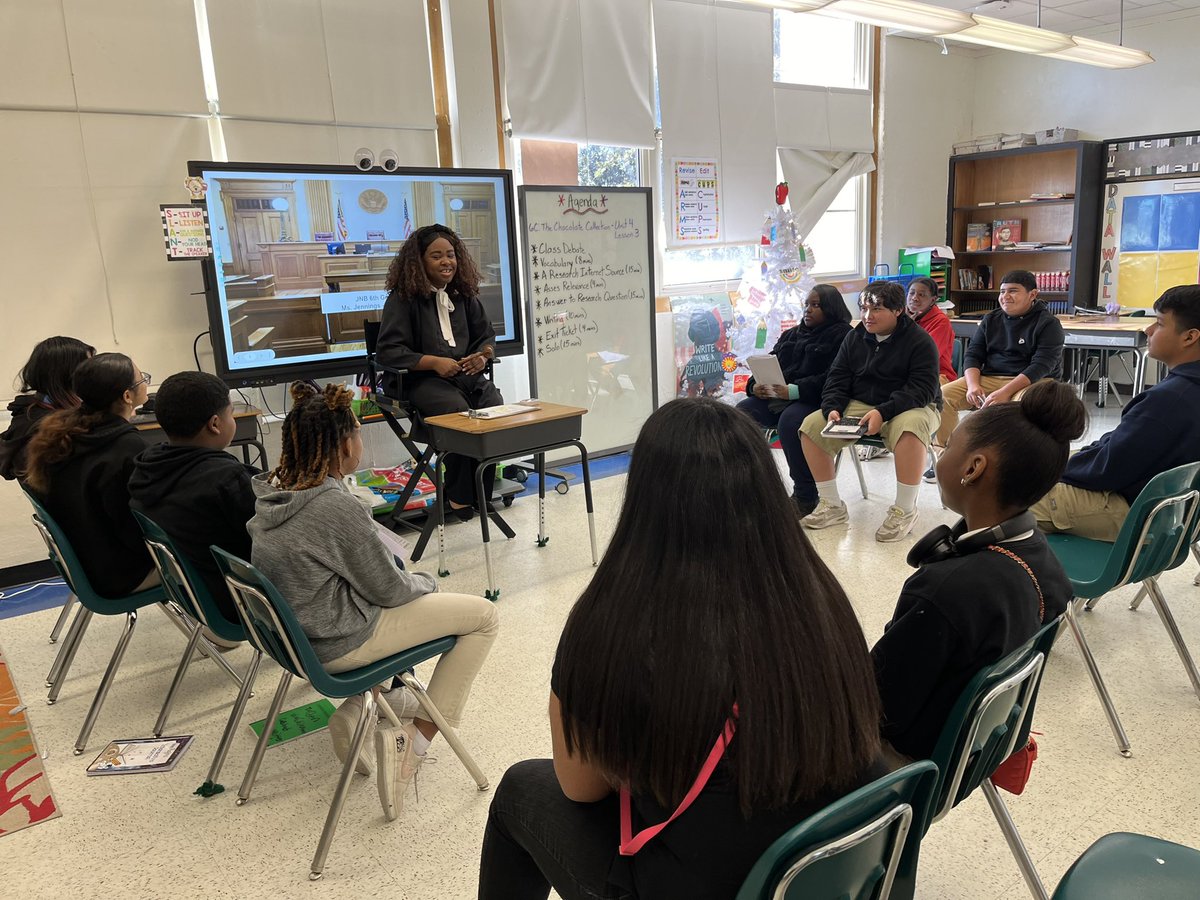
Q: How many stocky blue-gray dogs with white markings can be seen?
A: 0